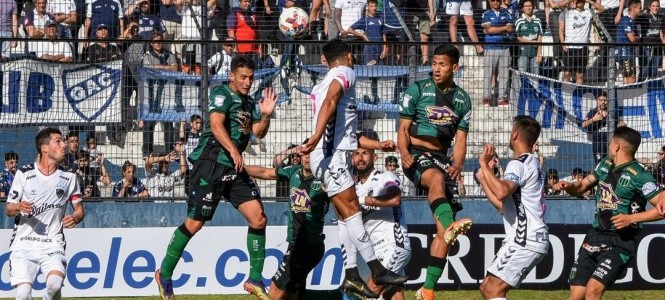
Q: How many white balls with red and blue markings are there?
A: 1